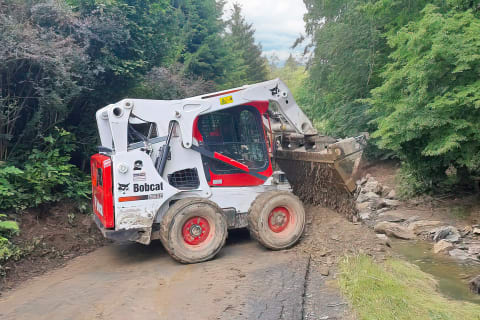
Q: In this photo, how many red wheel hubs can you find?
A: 2